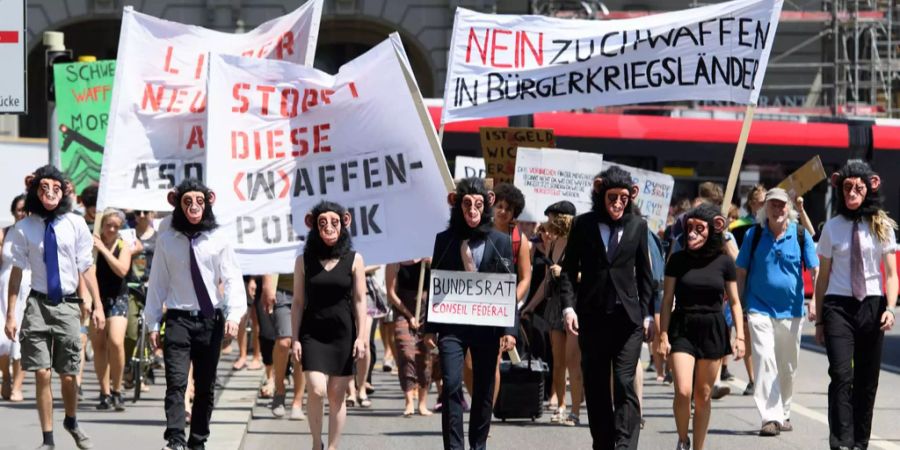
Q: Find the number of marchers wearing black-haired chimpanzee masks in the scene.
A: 7